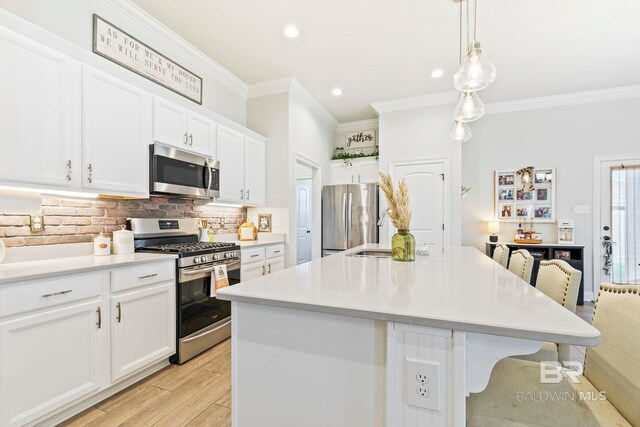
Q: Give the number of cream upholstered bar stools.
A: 4